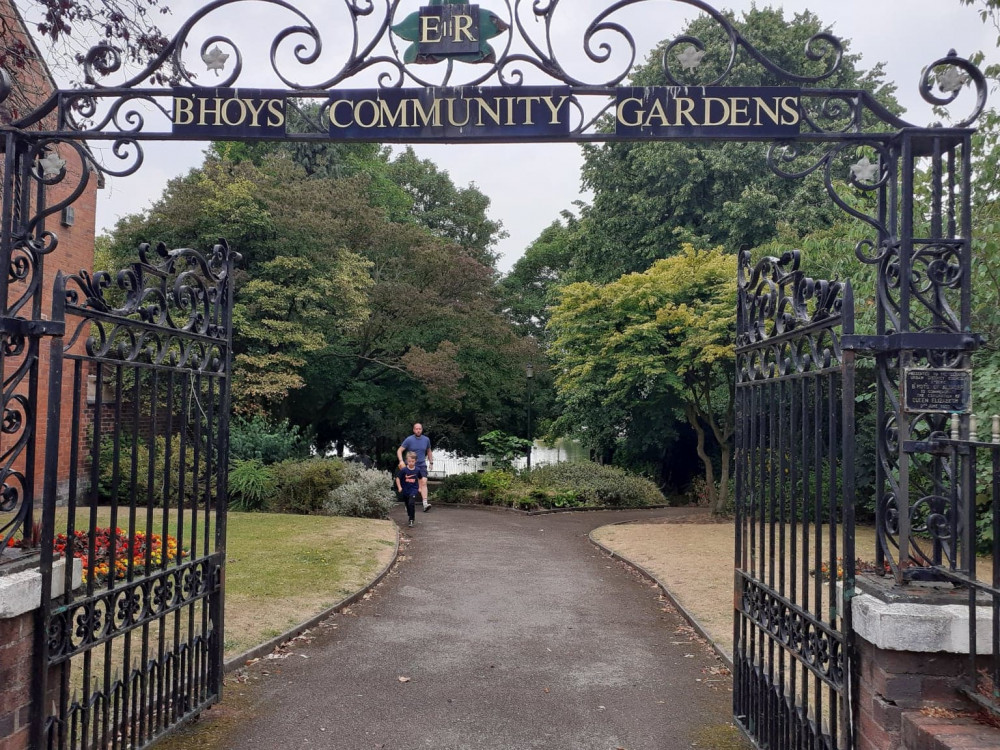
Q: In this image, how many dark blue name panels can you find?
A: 3